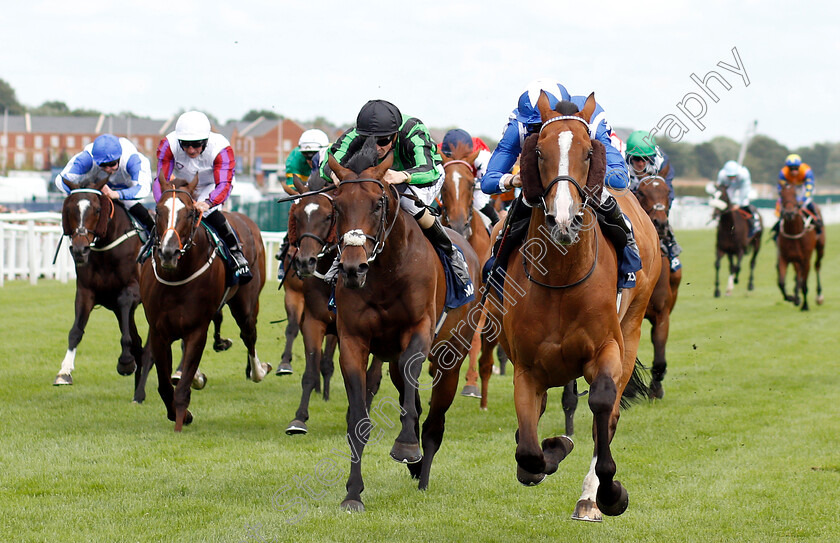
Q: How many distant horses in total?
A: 2